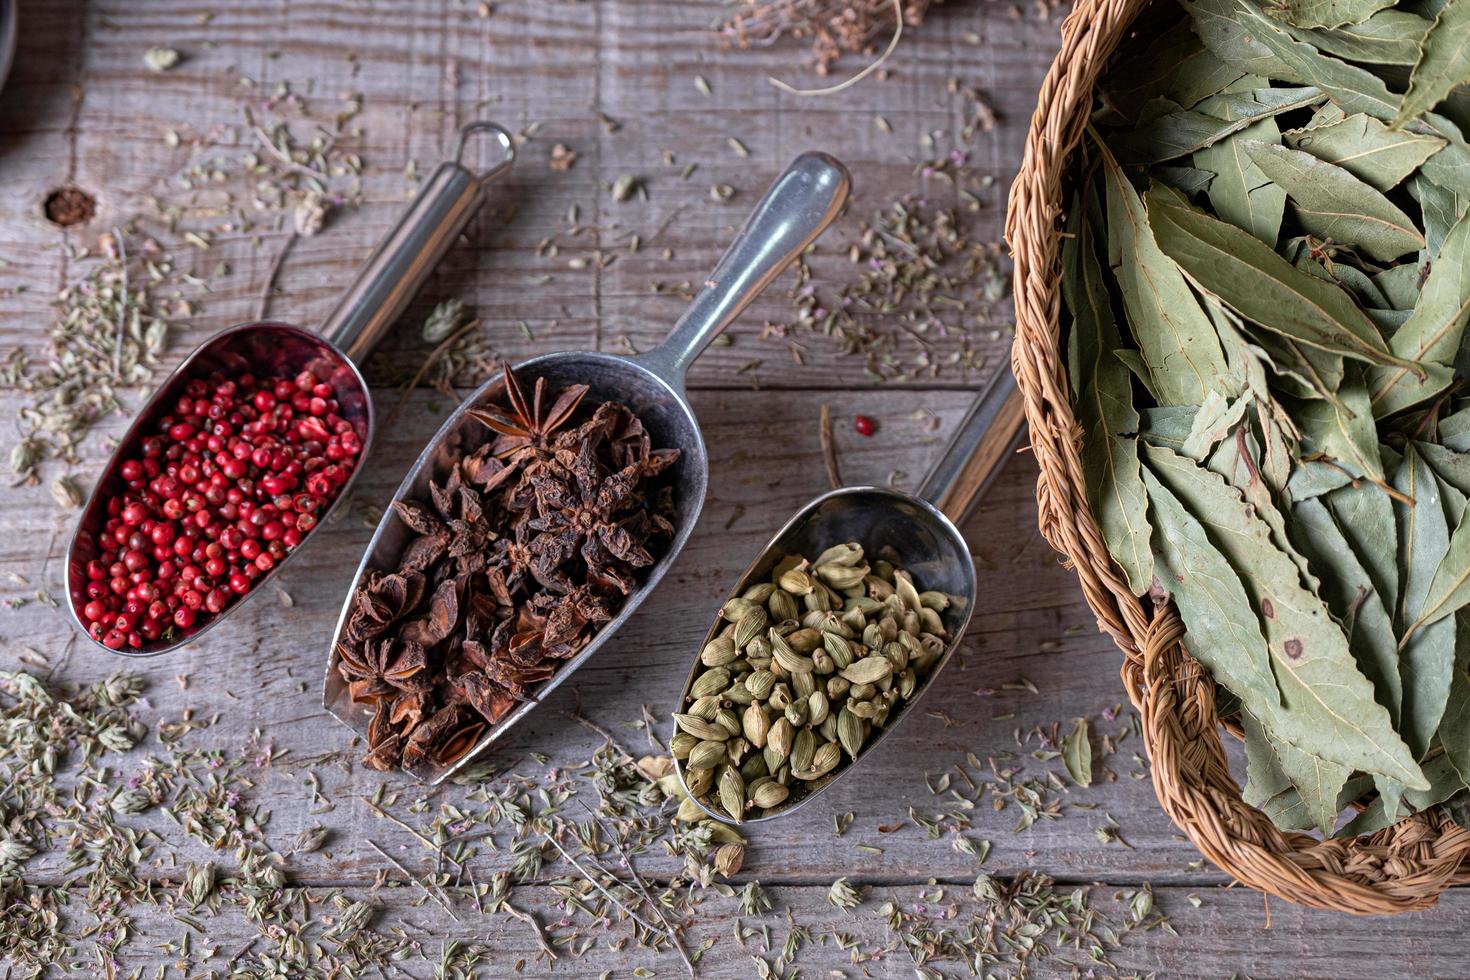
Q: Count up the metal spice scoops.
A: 3